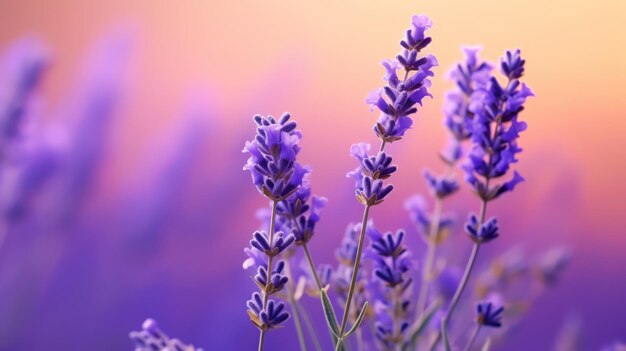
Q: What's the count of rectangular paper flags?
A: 0